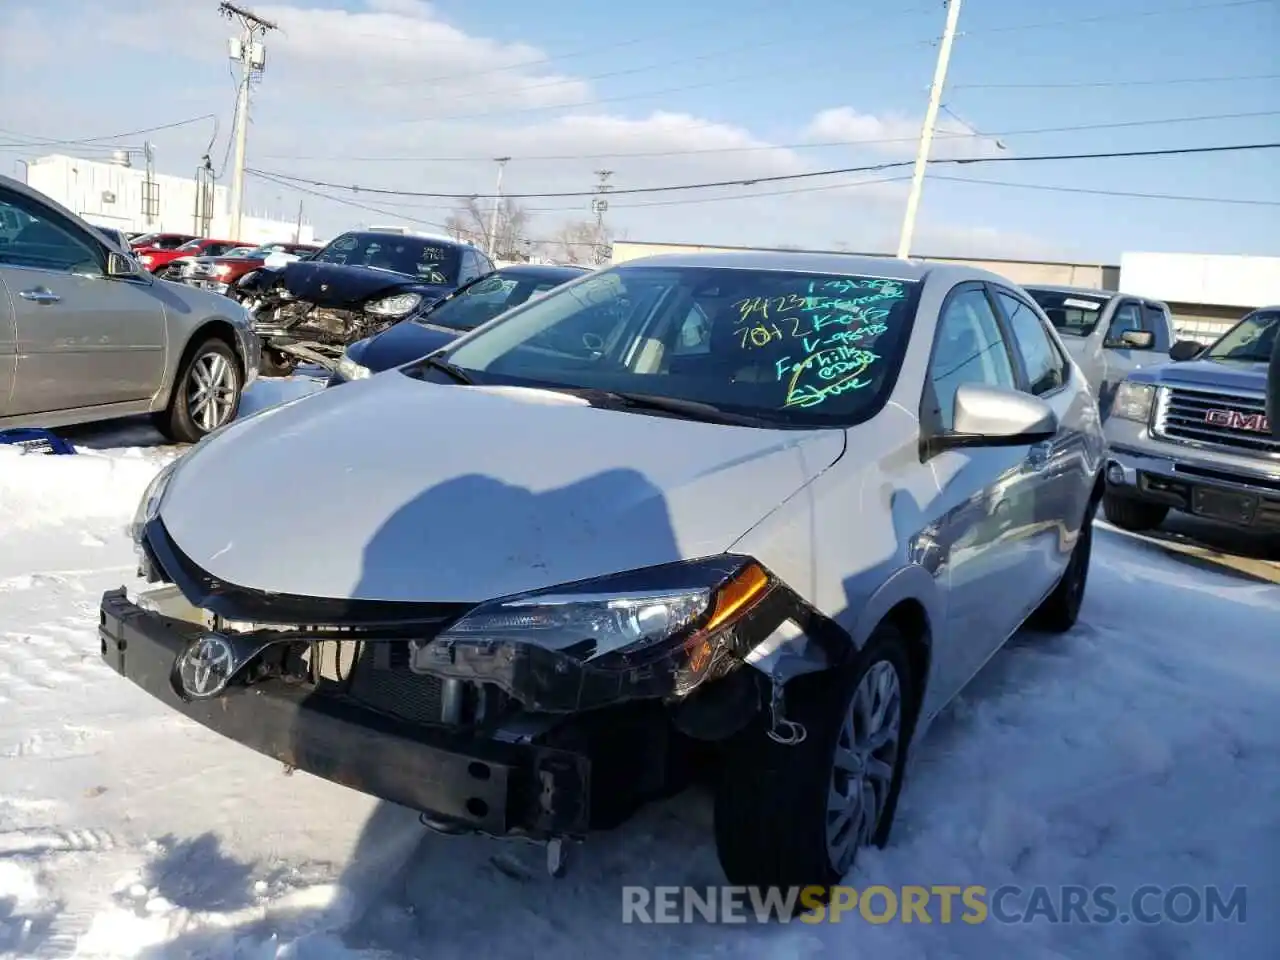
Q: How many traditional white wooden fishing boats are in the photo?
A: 0